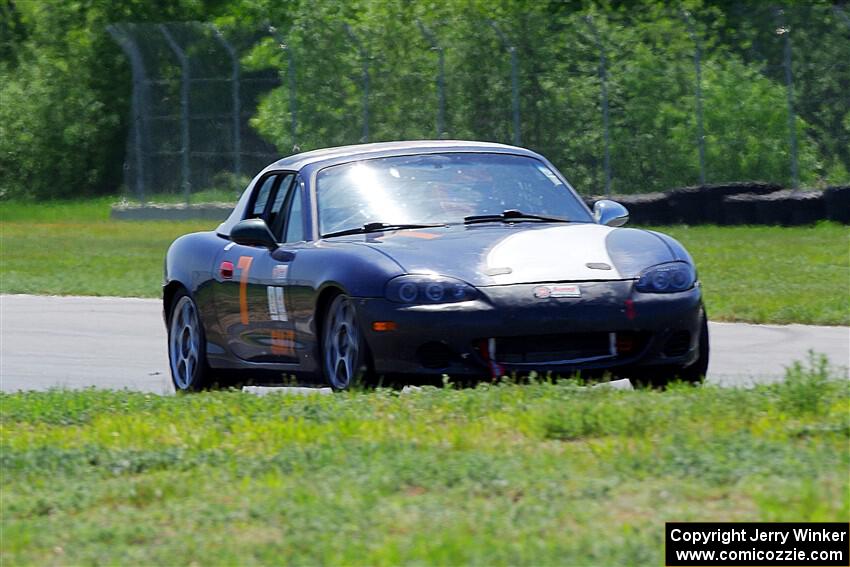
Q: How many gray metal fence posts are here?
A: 10